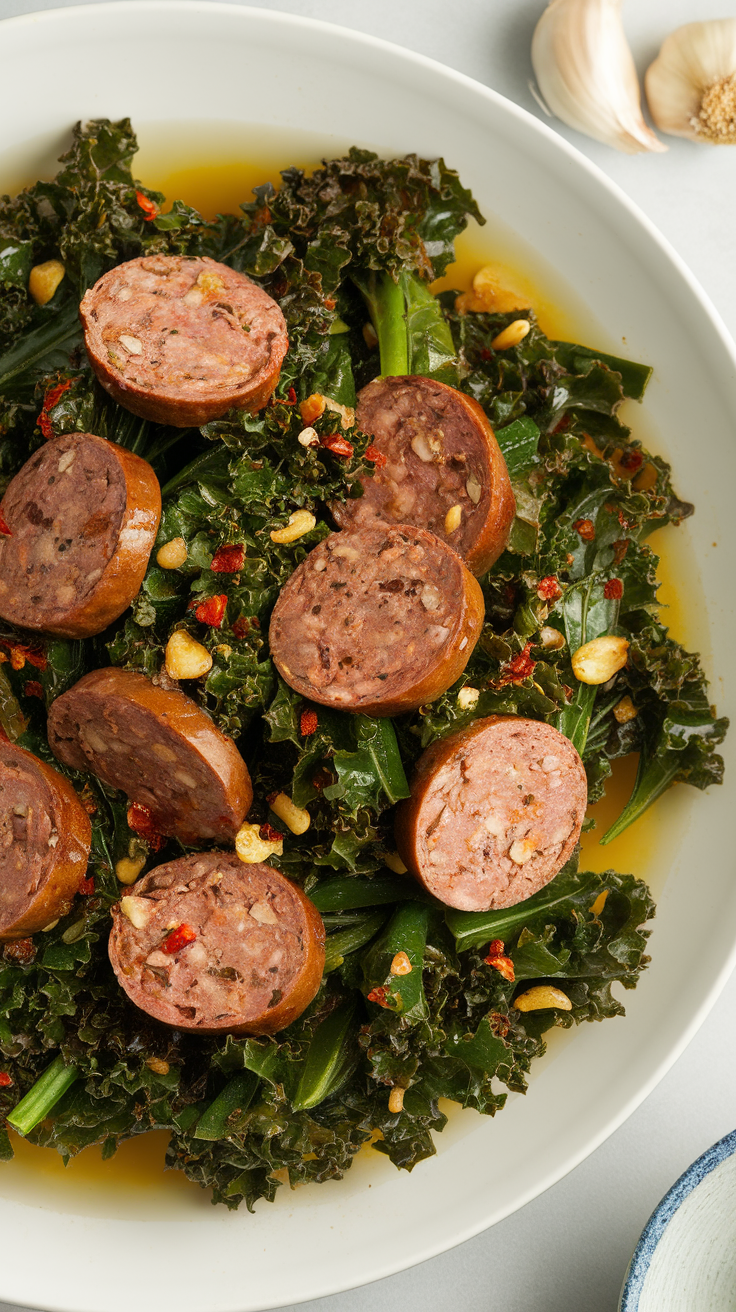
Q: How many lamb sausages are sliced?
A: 8